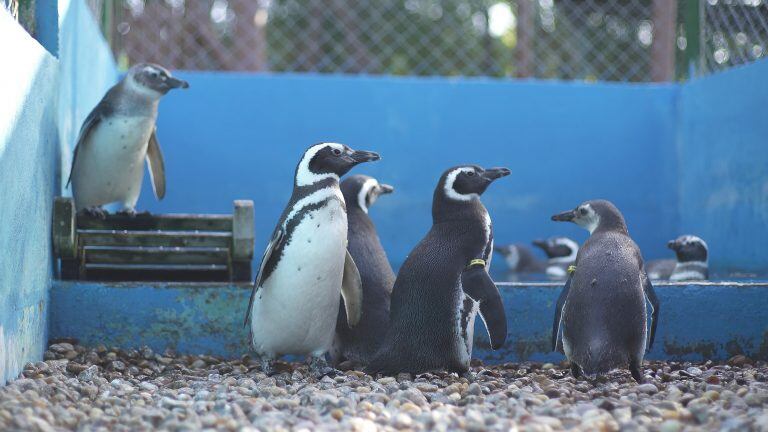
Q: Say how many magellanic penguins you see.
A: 8